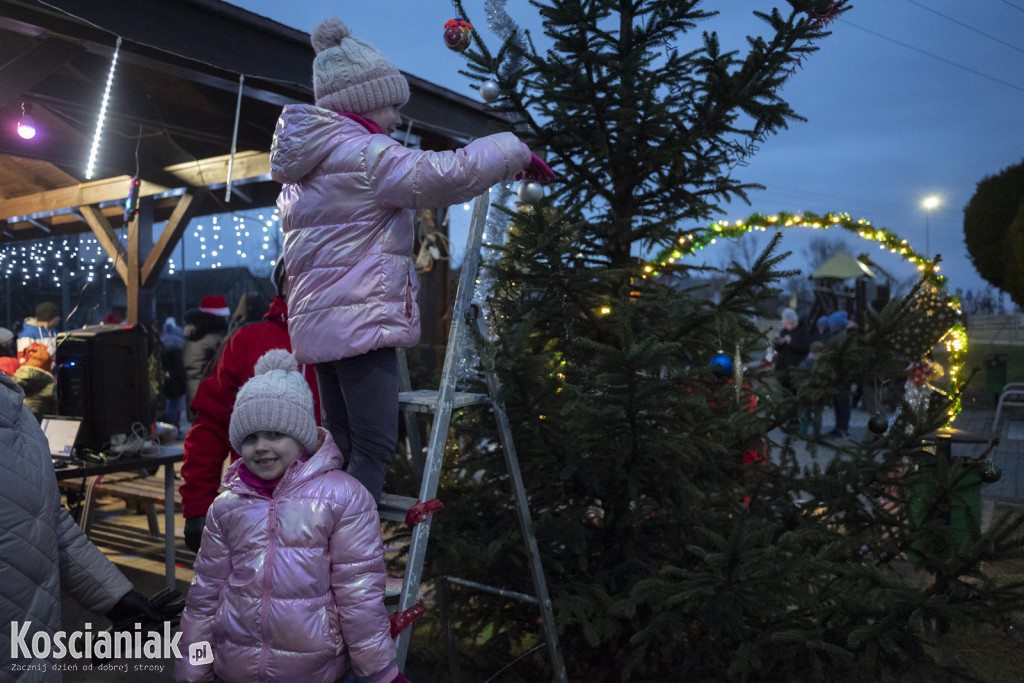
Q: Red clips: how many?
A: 2